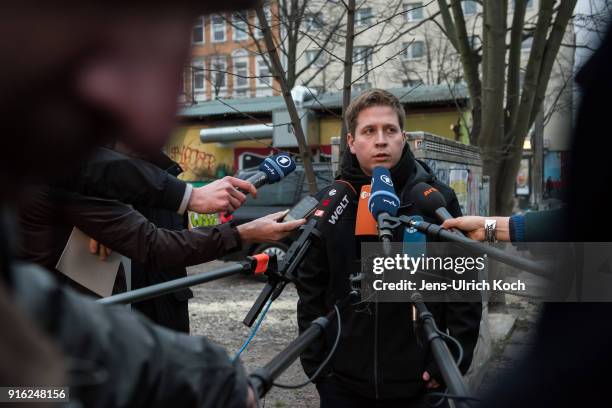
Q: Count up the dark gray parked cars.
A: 1